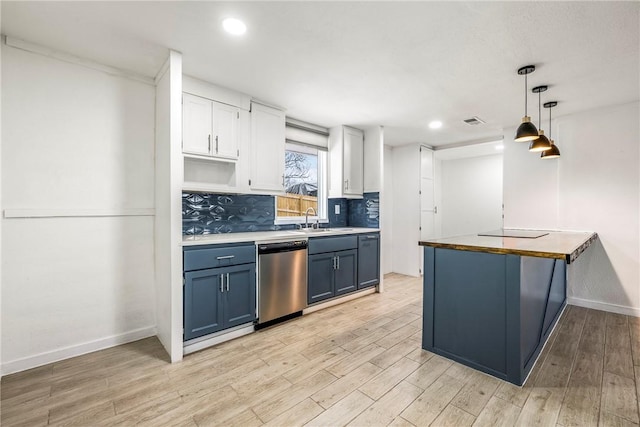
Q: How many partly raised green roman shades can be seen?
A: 0